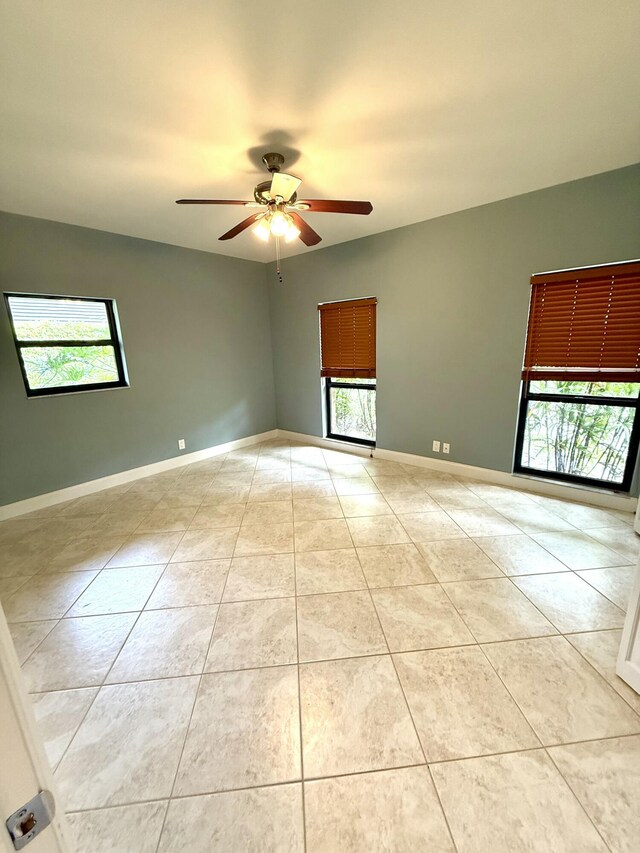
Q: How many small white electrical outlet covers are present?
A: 3